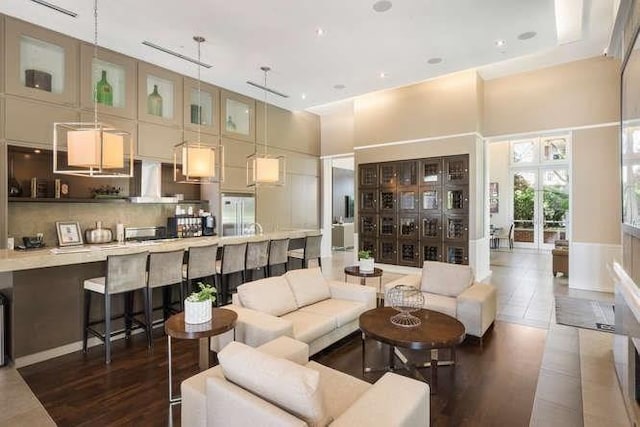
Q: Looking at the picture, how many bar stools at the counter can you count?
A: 7